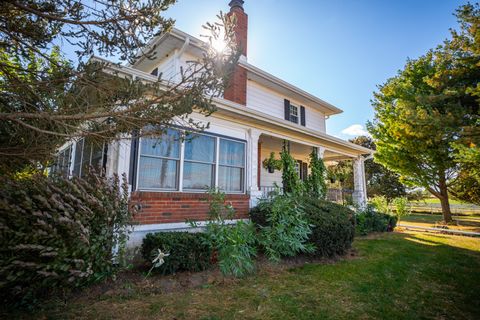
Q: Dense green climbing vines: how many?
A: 2